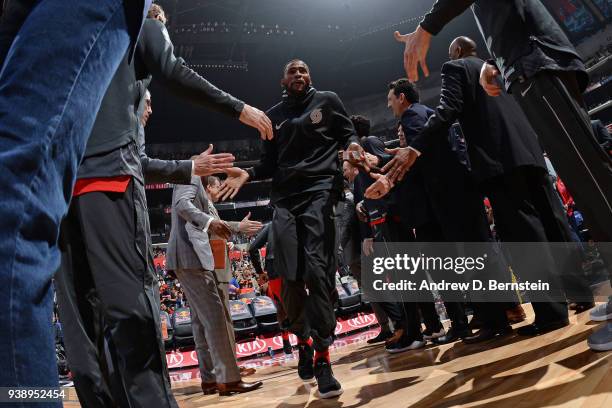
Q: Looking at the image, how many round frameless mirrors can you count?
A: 0